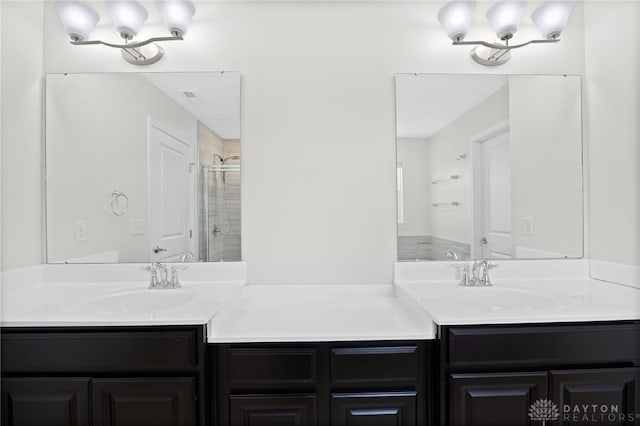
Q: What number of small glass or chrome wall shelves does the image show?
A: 2